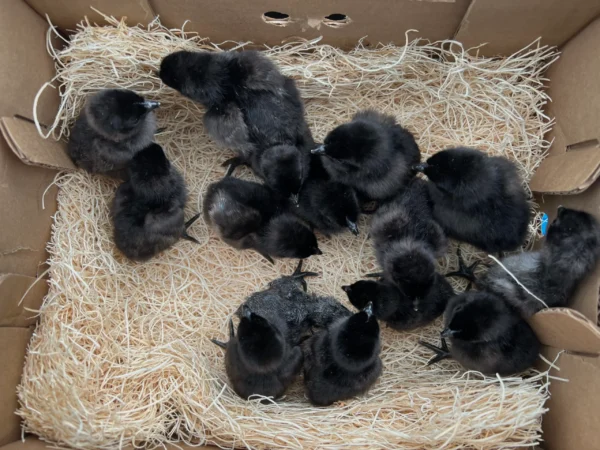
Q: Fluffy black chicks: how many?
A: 14